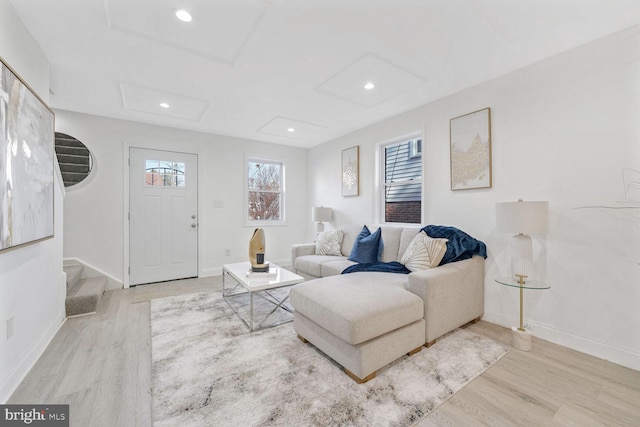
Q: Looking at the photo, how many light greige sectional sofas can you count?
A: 1